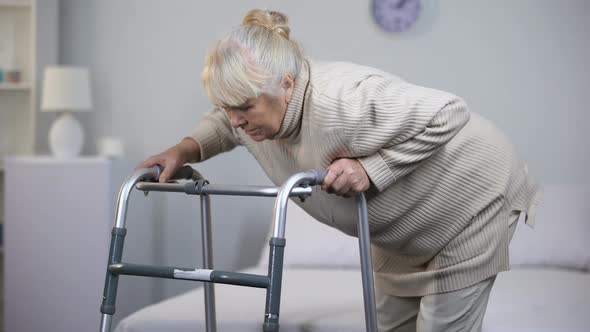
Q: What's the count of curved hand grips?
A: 2